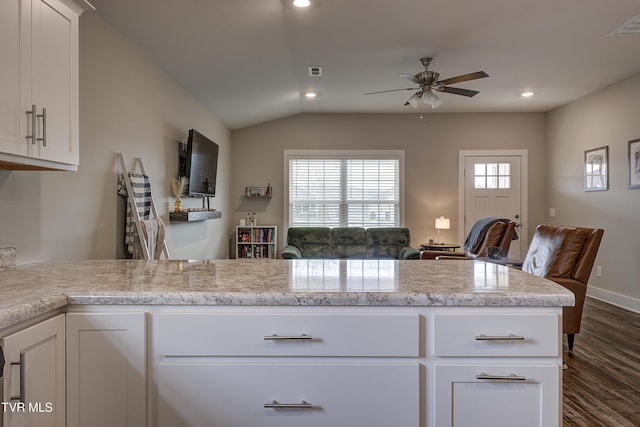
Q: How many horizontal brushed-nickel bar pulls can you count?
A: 4